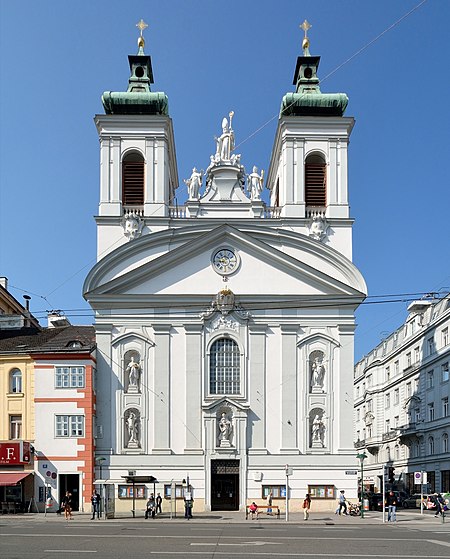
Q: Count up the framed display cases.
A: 4